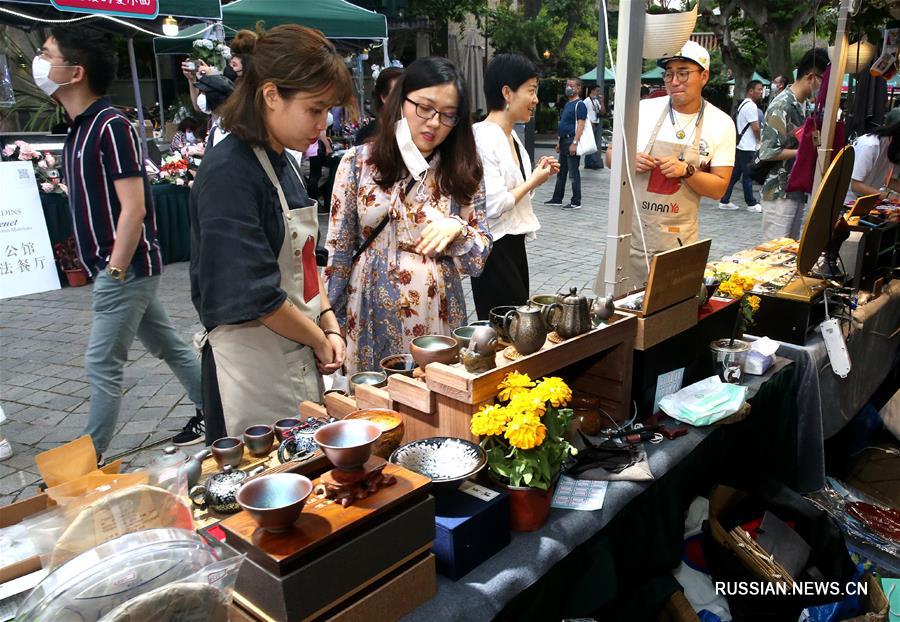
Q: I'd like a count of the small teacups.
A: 3